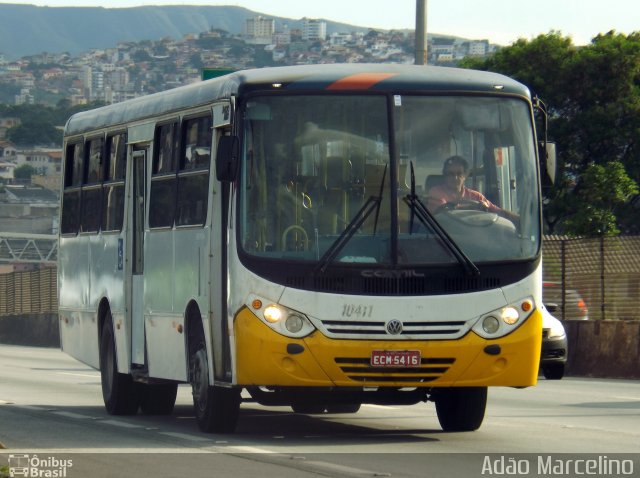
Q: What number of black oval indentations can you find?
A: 2